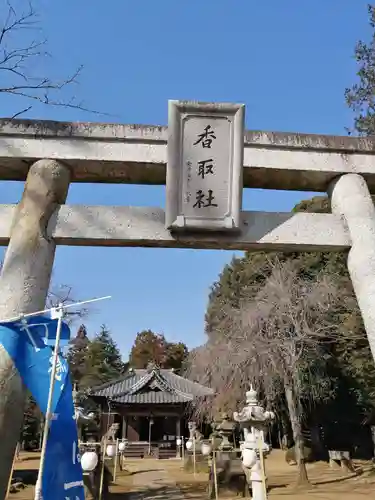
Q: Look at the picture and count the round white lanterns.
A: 7